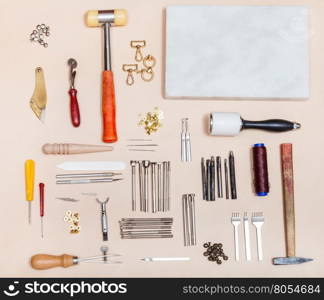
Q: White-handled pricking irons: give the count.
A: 3